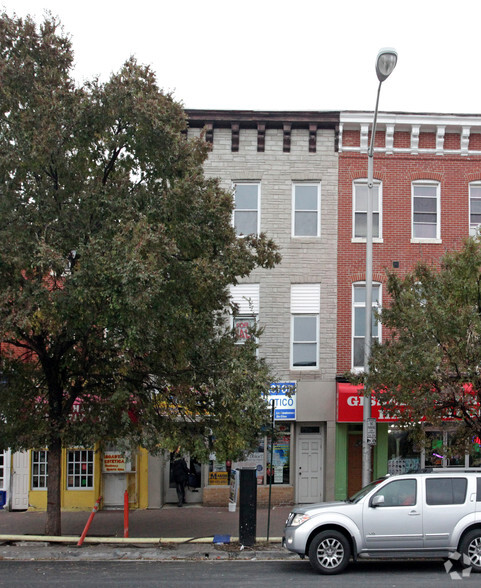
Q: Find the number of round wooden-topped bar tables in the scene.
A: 0